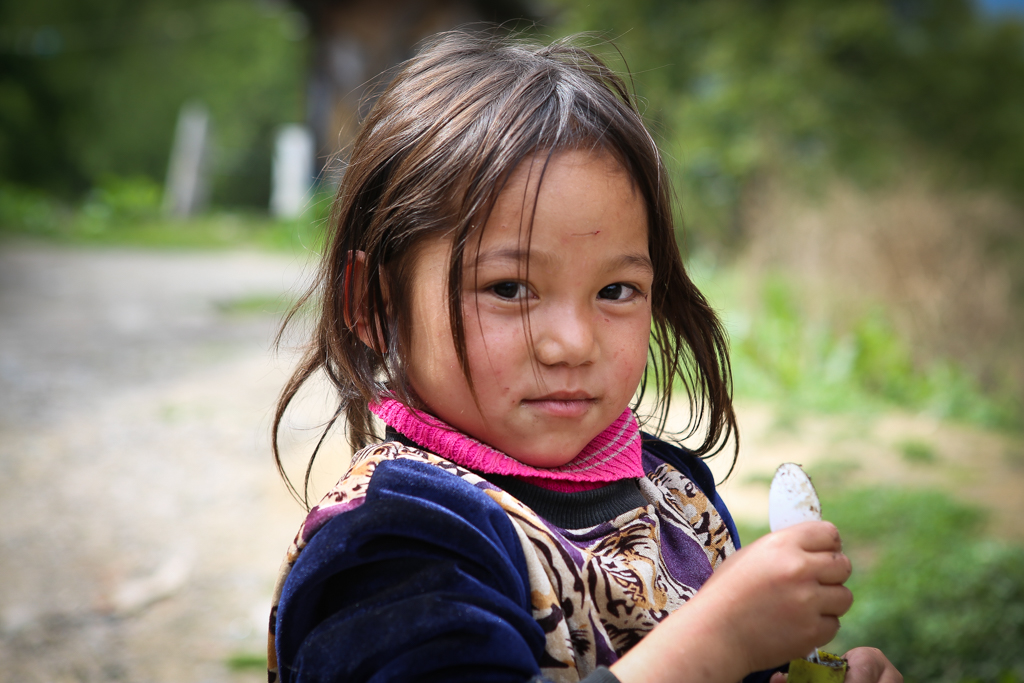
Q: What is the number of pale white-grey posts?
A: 2